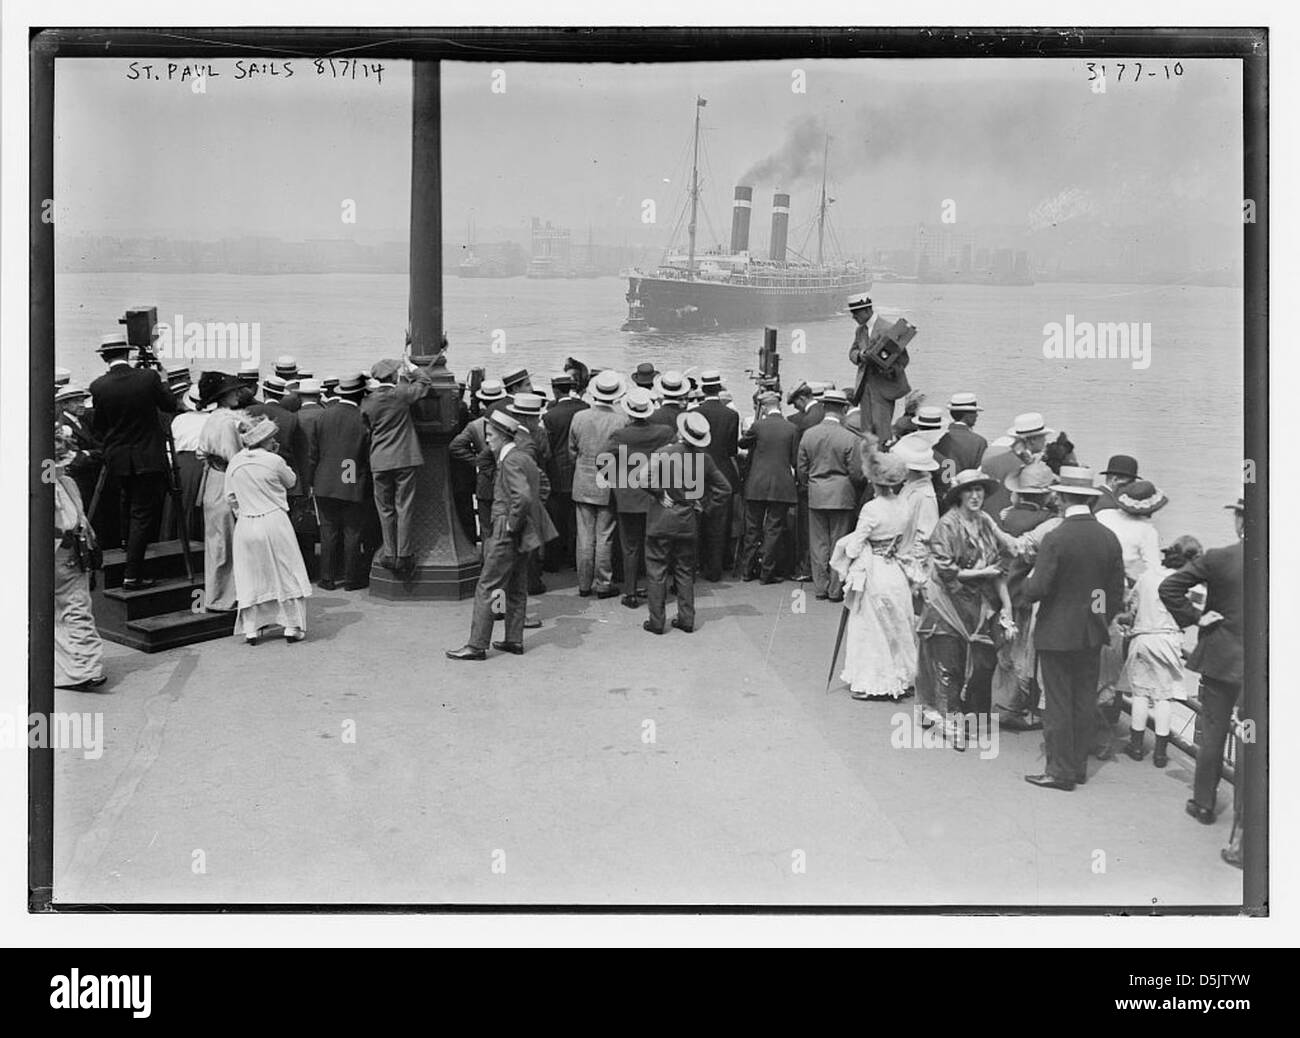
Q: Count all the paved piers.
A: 1